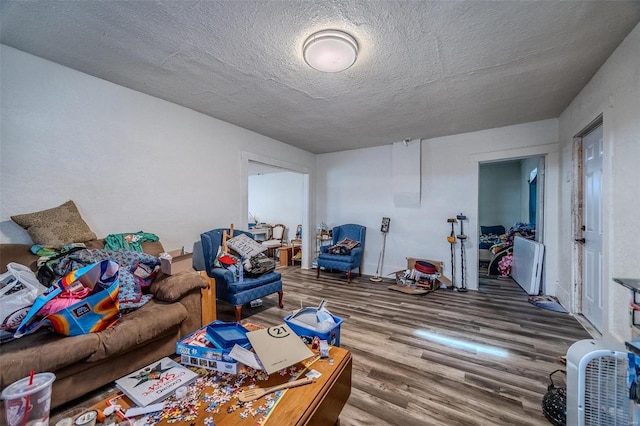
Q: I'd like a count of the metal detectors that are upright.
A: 3